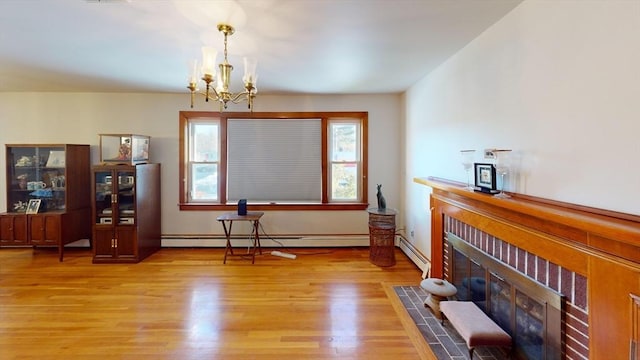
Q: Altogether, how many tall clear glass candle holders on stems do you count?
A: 2